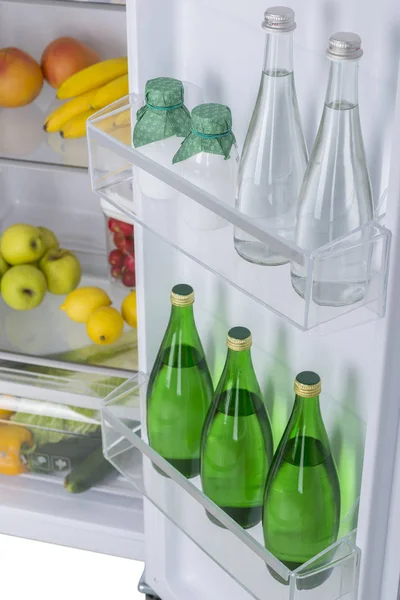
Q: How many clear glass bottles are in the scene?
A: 2